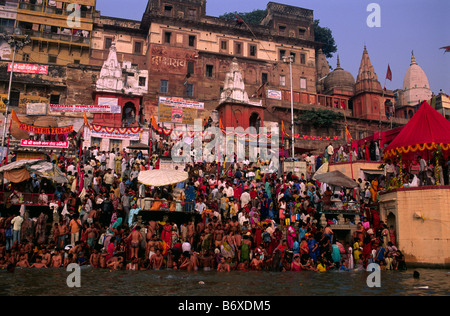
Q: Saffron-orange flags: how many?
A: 6